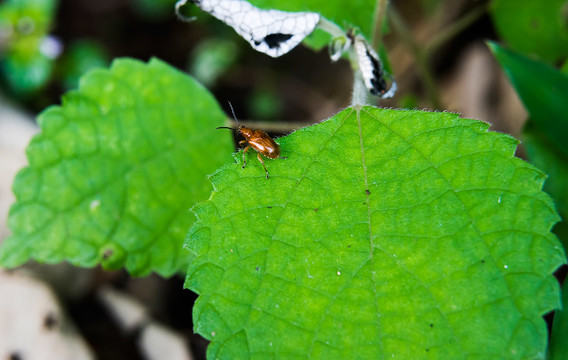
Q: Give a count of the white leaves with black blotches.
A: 2